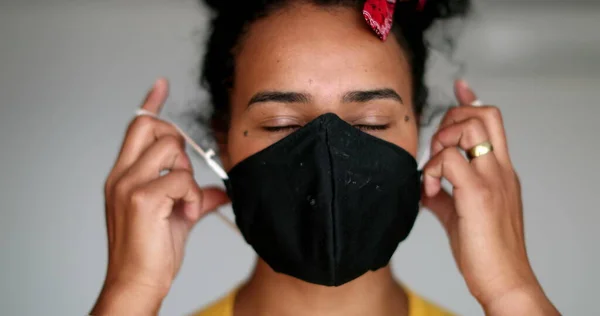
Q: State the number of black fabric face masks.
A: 1